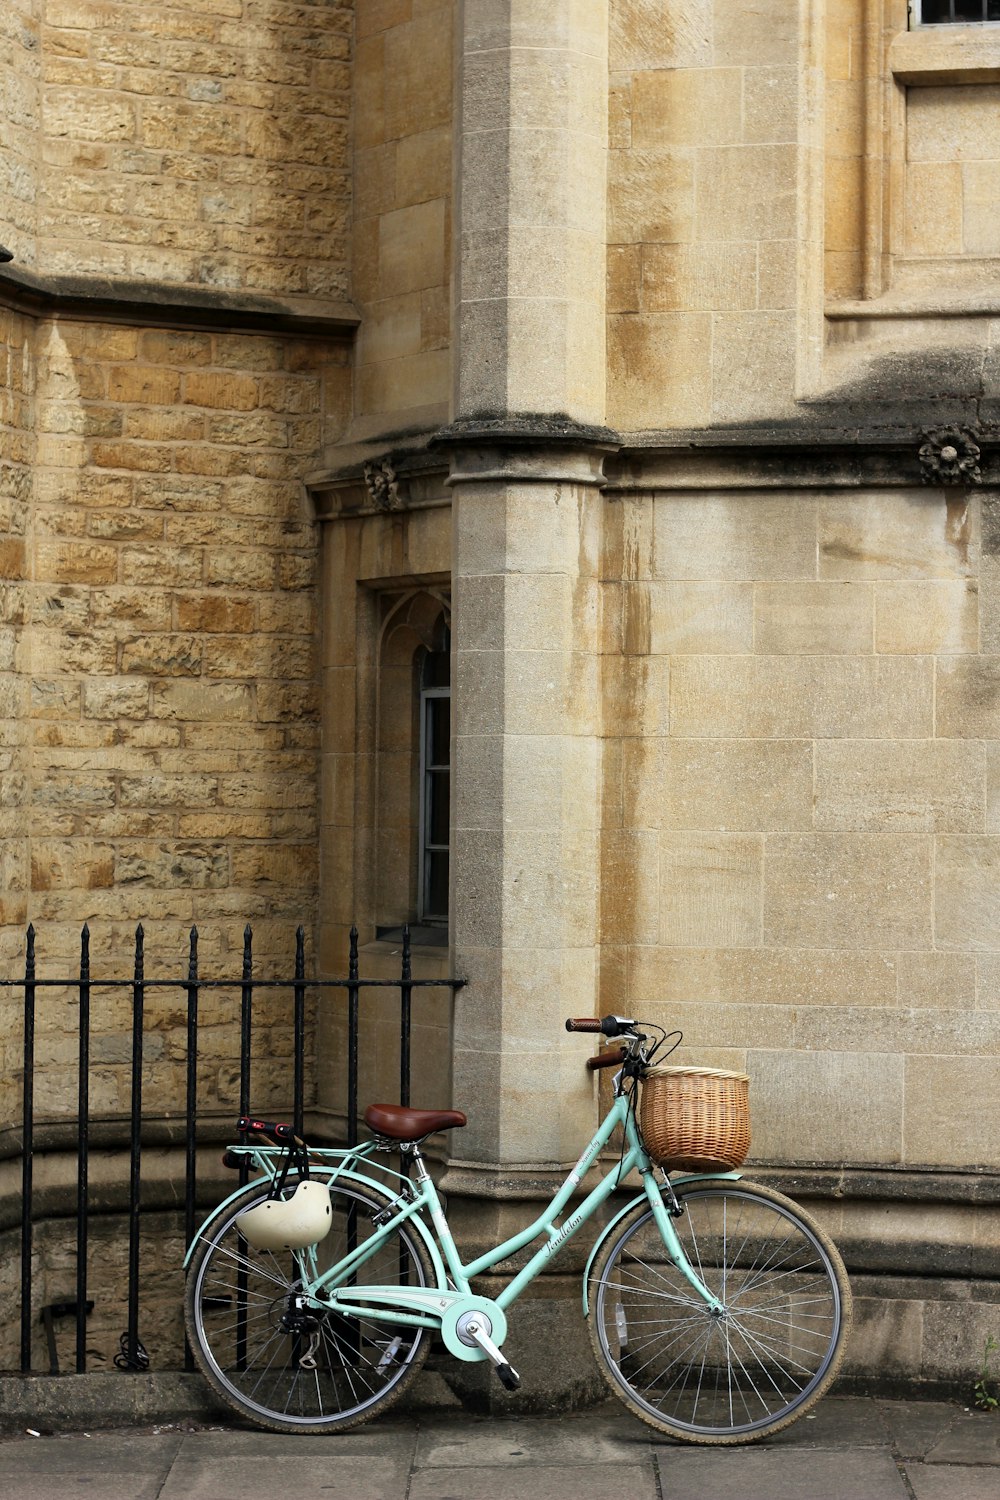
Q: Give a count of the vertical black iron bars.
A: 8